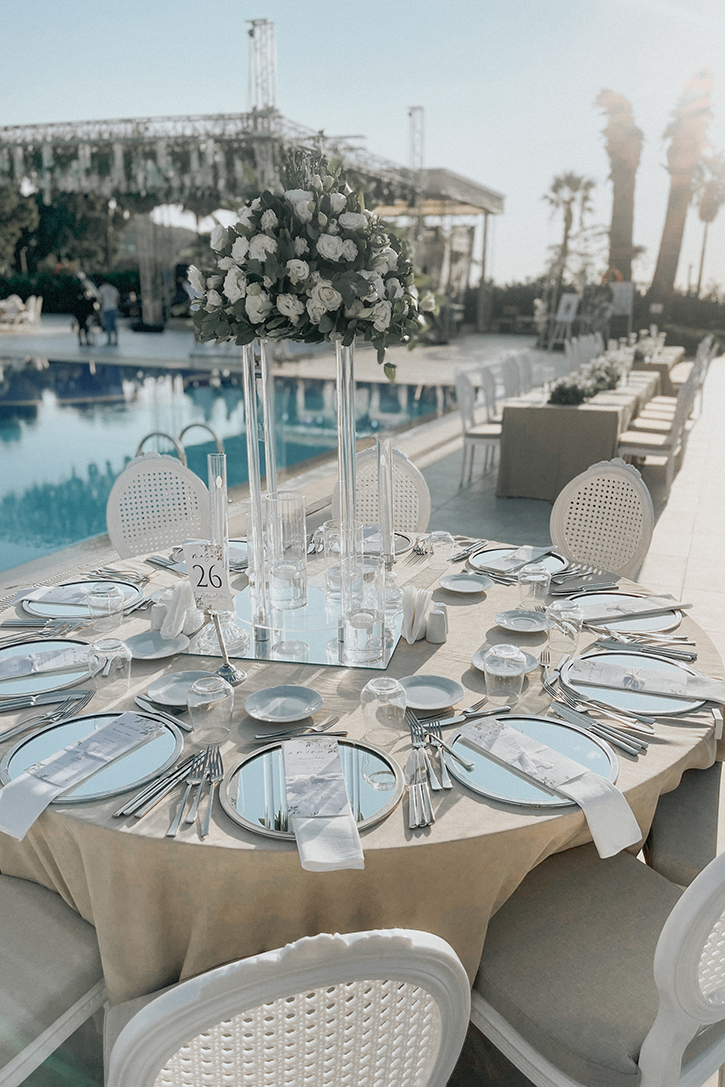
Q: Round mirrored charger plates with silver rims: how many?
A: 10